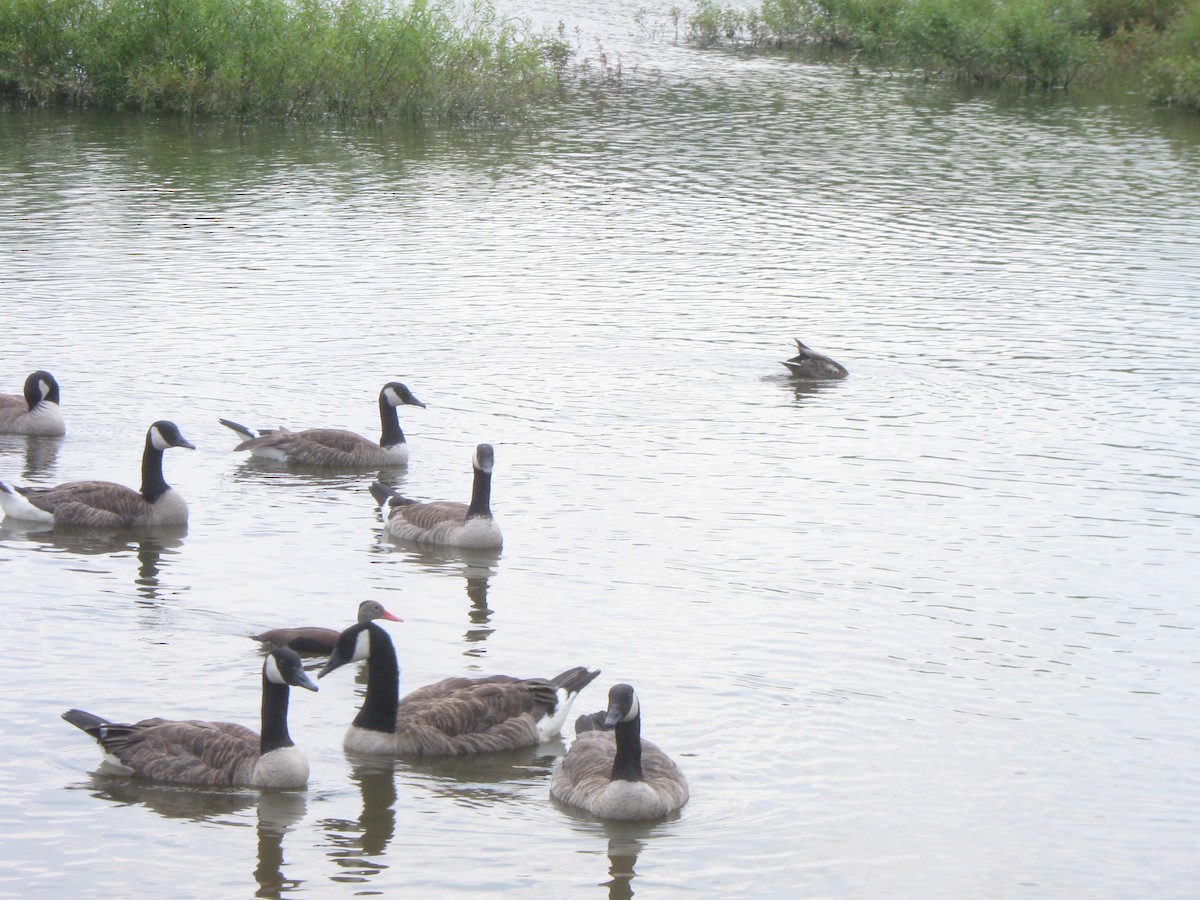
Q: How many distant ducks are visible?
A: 1